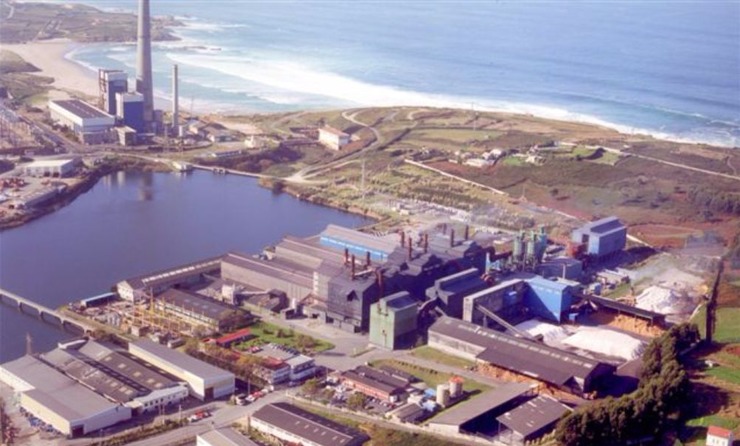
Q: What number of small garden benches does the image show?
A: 0